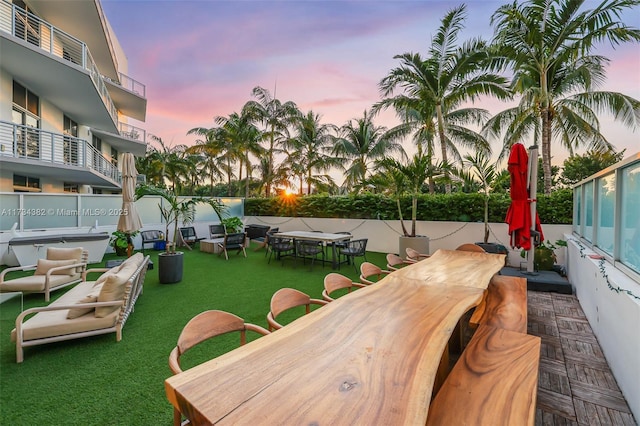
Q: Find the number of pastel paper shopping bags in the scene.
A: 0